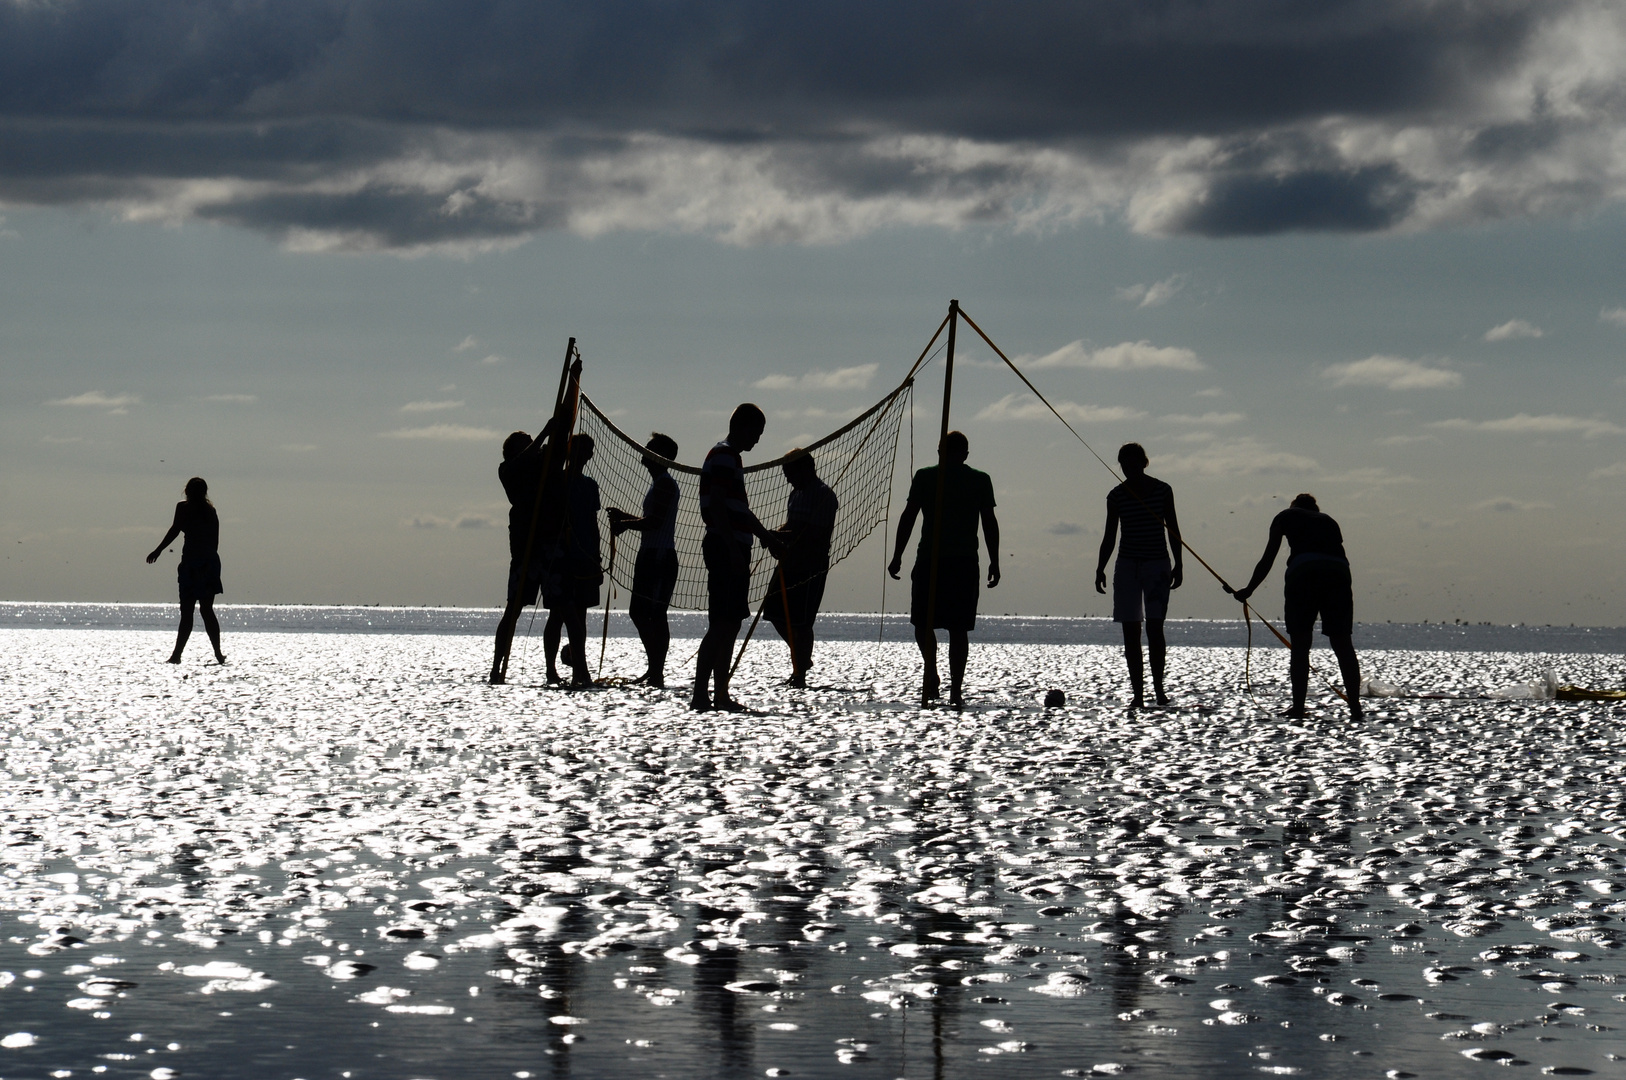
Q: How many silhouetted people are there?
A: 9